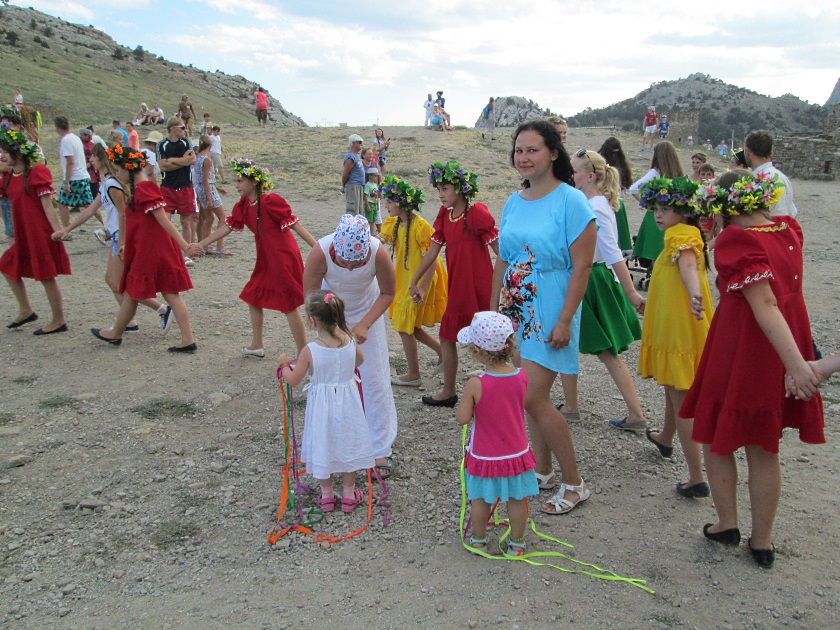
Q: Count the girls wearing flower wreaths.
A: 7